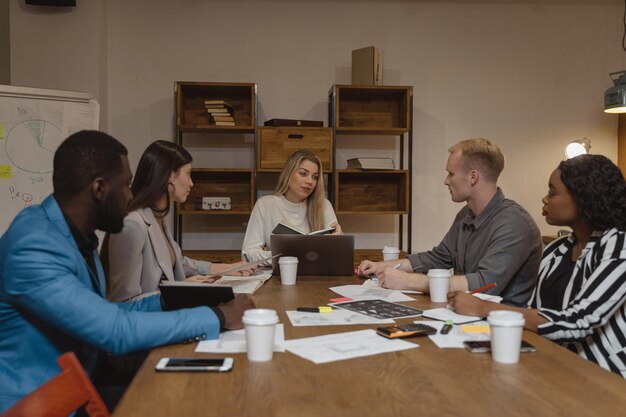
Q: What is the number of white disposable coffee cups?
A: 5